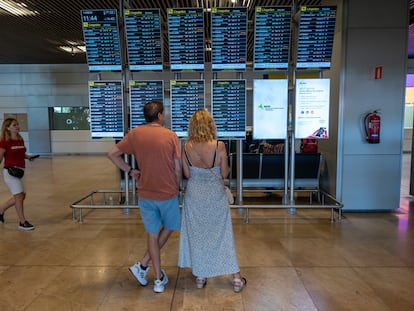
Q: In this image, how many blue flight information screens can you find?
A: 10